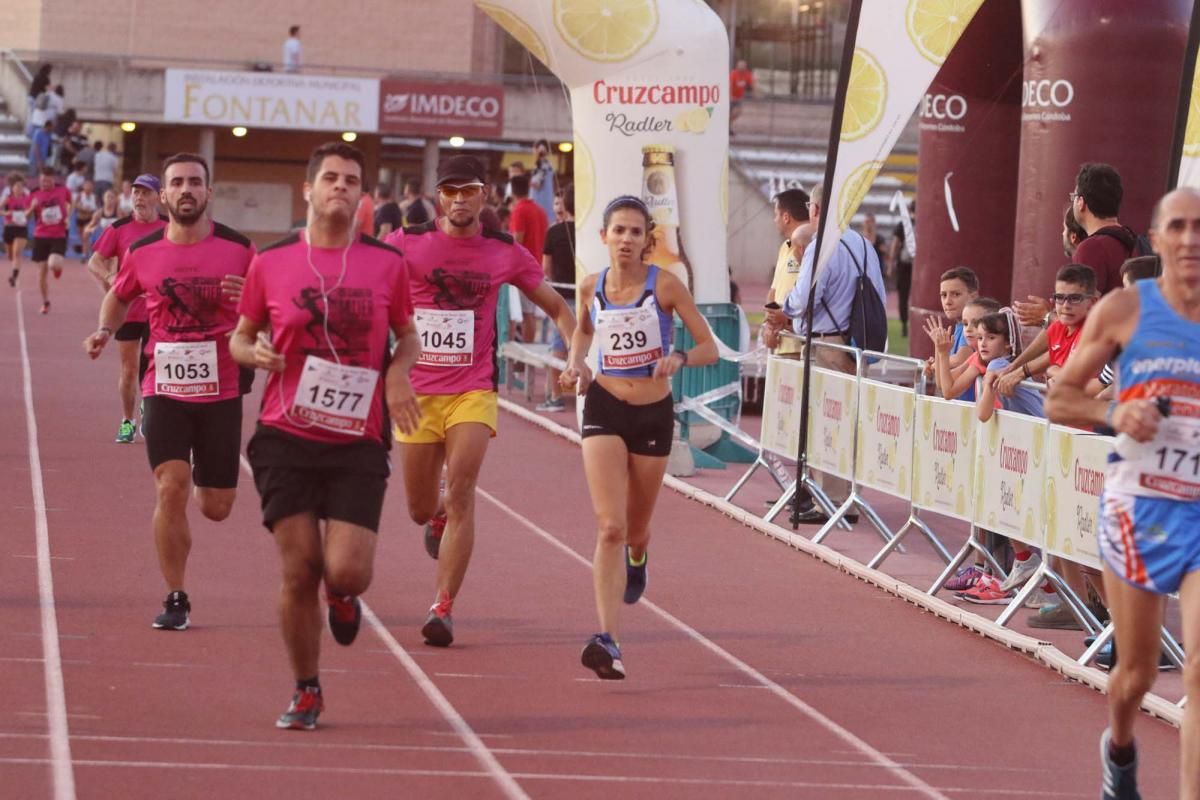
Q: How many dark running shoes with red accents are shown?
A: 4